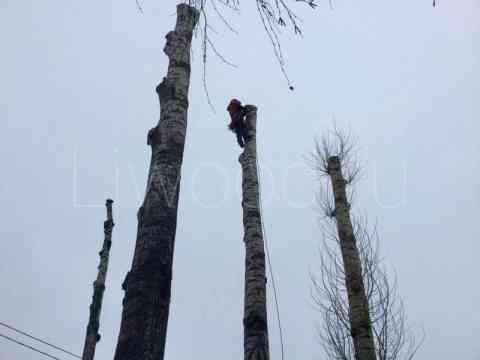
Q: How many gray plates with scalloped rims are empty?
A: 0